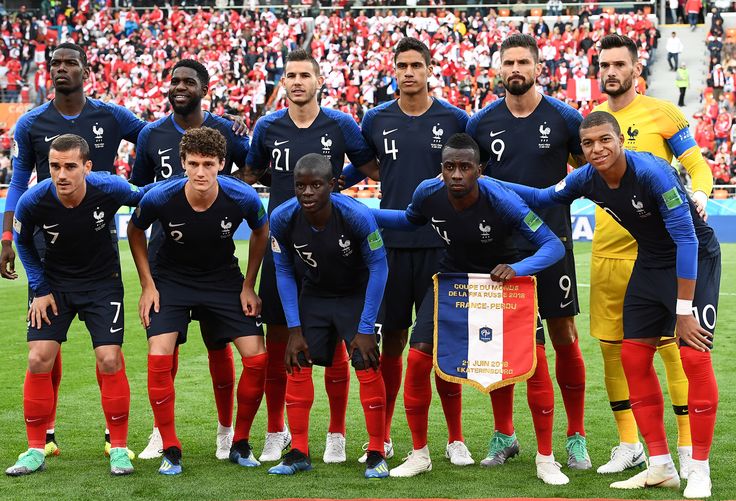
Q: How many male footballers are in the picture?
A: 11